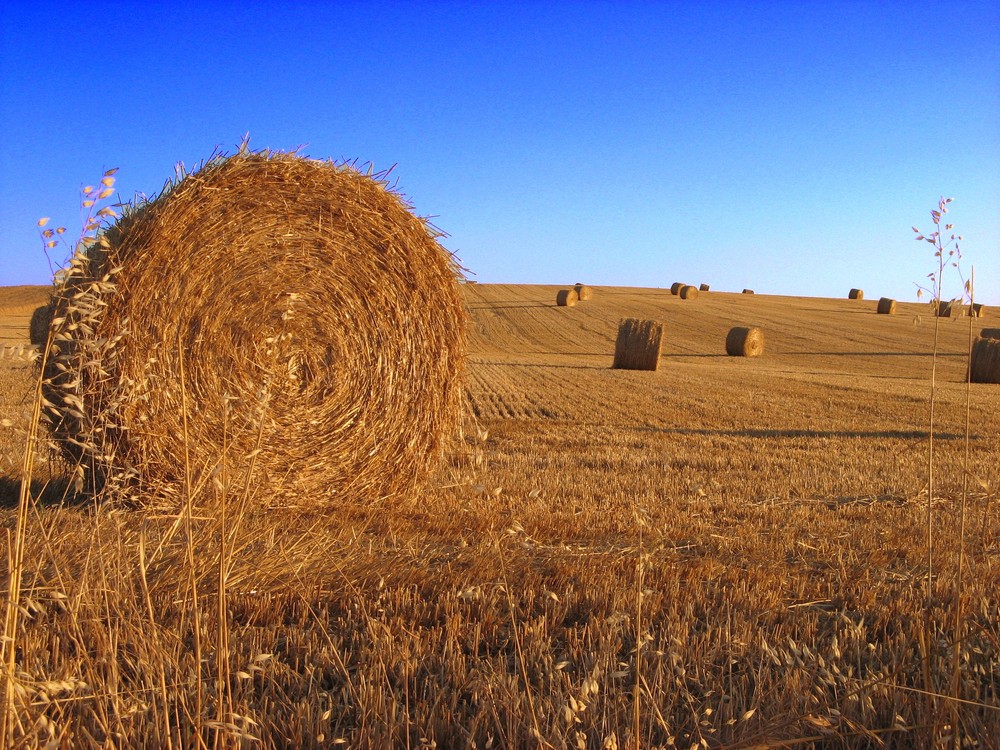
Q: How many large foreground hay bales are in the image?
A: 1